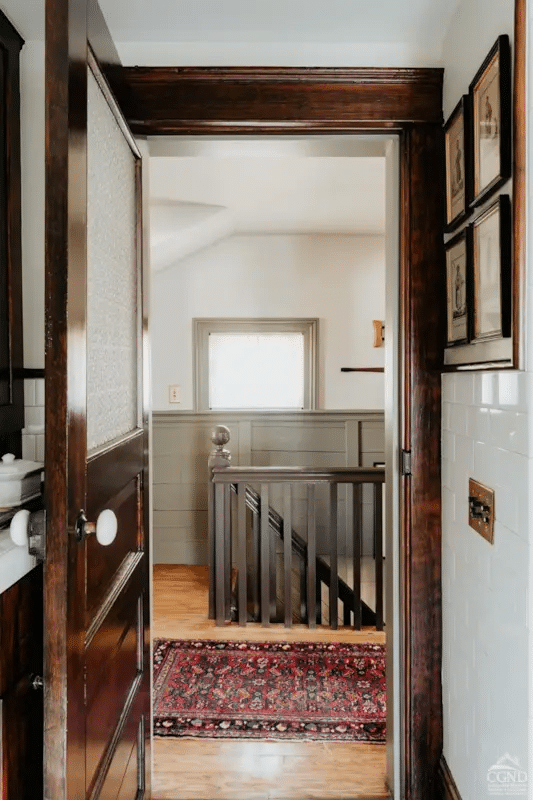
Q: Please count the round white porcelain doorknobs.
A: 2